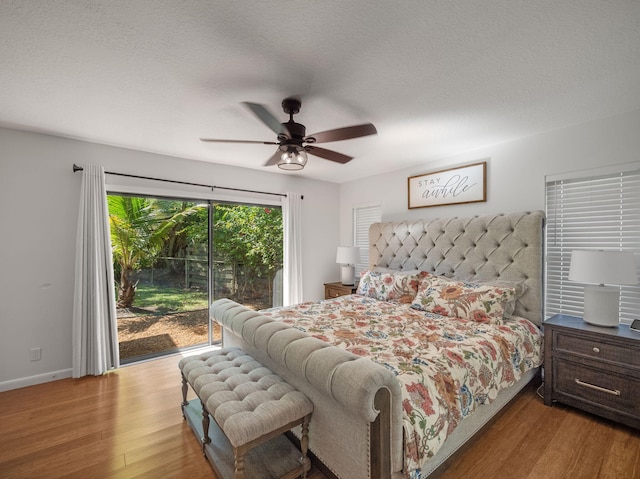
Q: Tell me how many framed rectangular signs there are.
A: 1